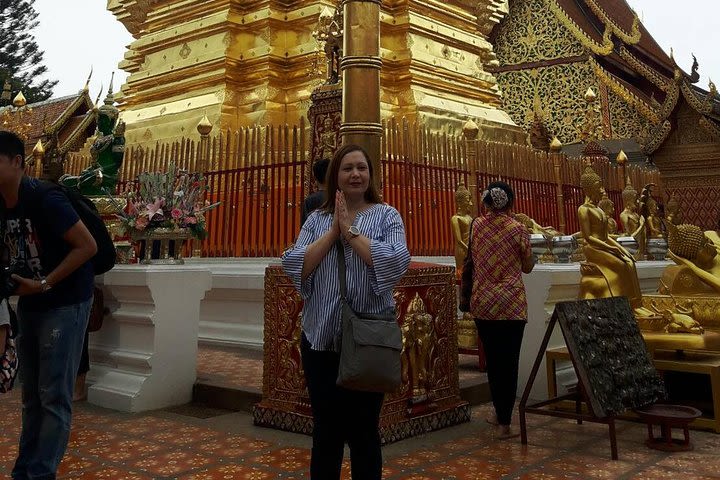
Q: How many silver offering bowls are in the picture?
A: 4